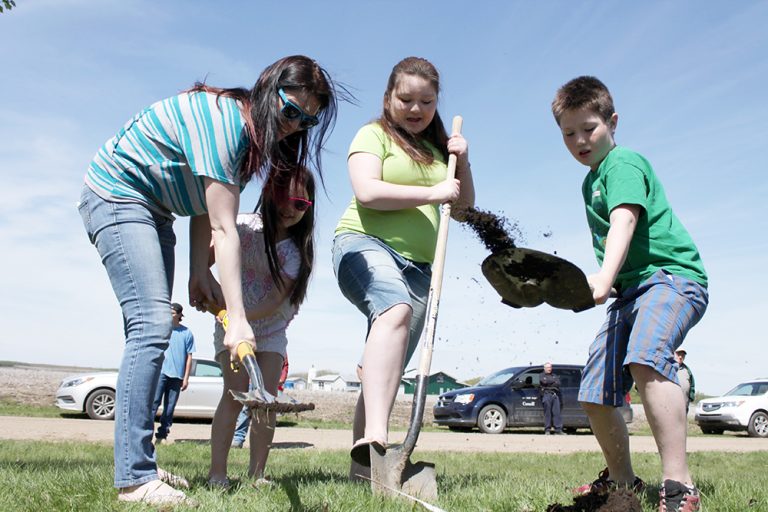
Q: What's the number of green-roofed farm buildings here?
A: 1